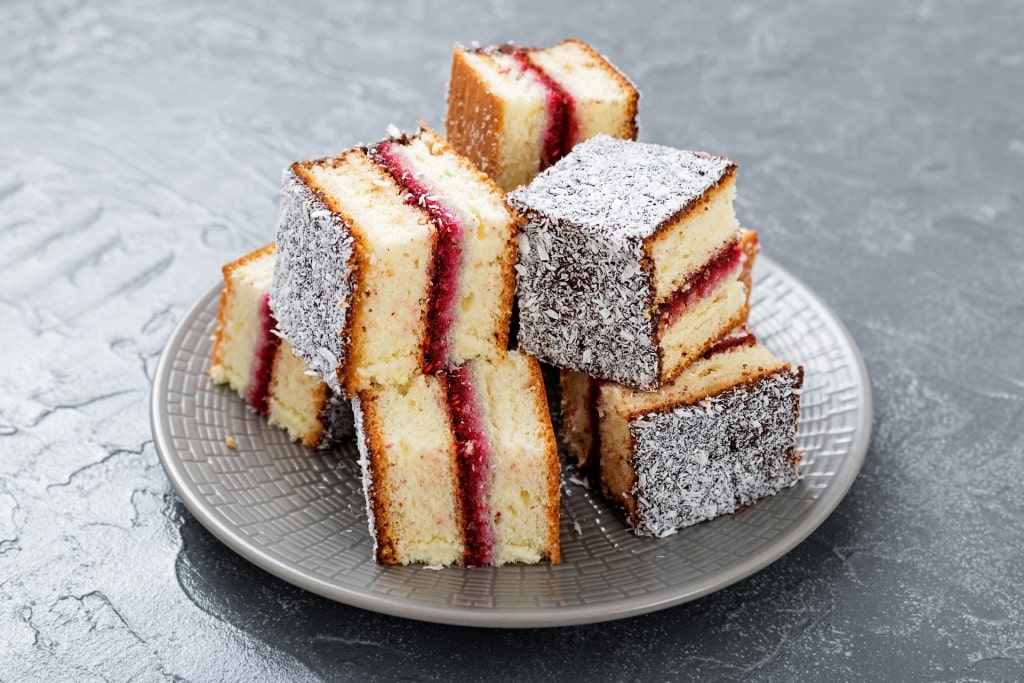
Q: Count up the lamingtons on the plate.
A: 6